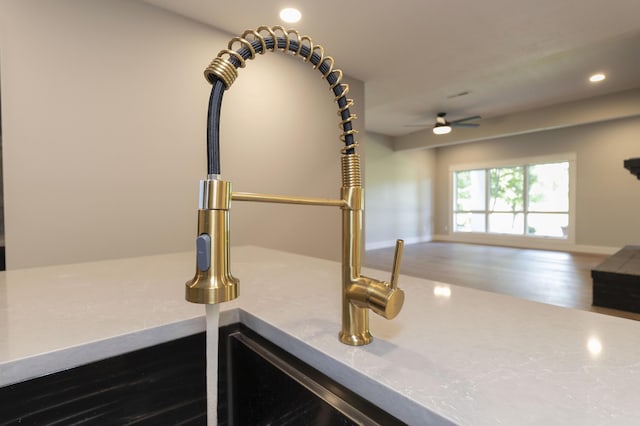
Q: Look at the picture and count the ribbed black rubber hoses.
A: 1